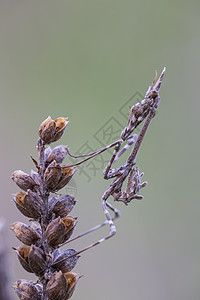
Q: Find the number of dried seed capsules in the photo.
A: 12